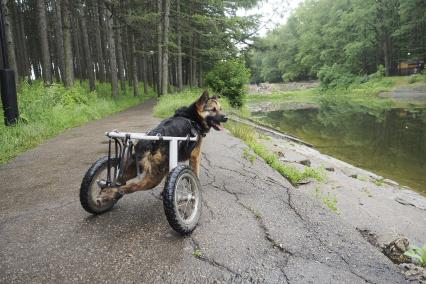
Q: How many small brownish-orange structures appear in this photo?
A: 1